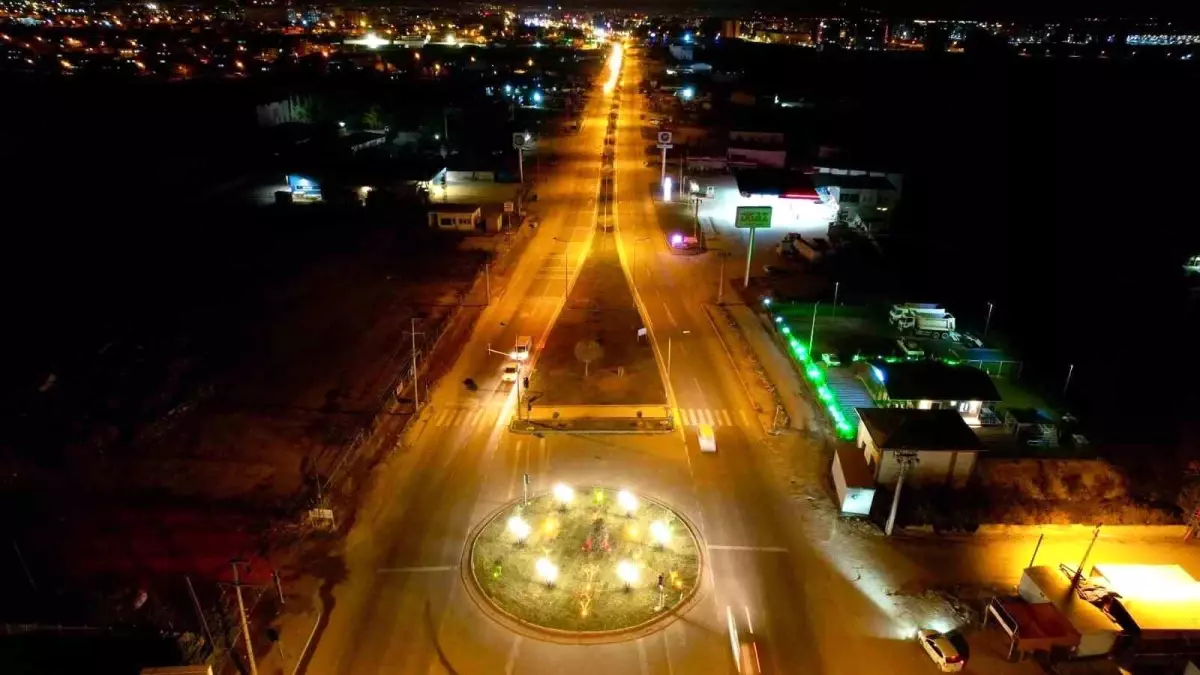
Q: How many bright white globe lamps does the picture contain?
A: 6